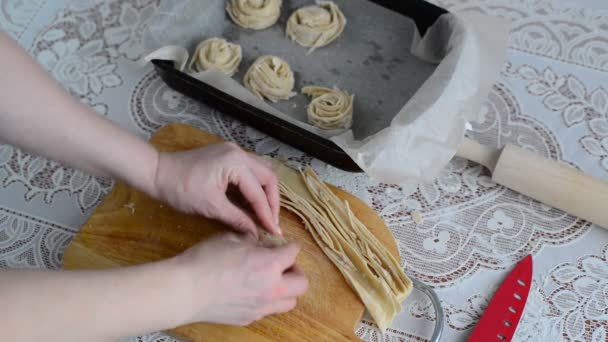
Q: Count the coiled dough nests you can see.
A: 5